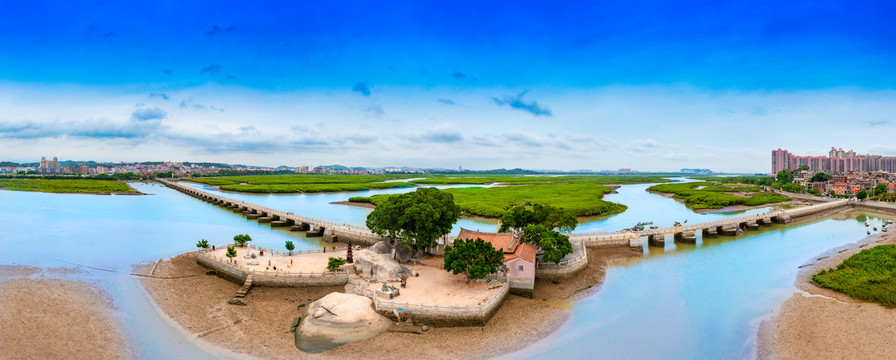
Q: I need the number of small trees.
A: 5